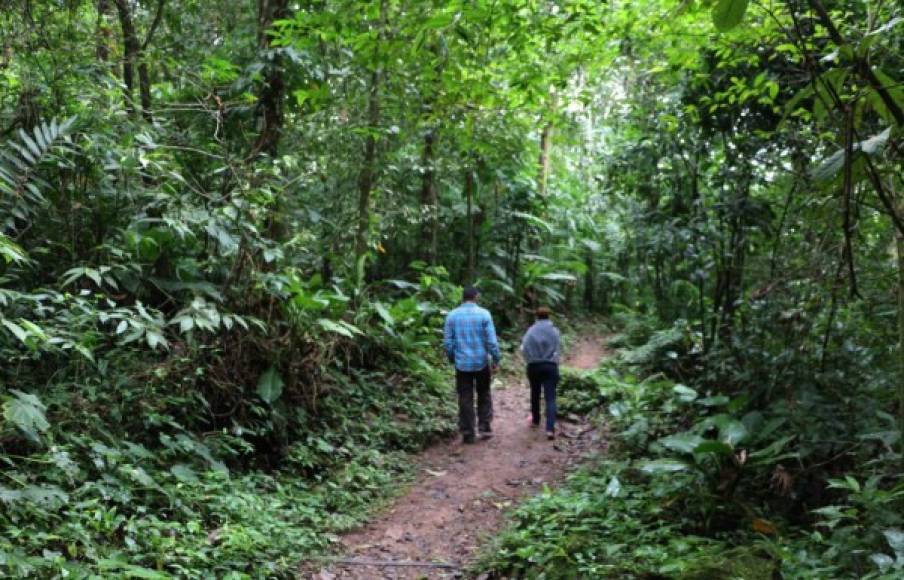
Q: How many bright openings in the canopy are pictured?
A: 1